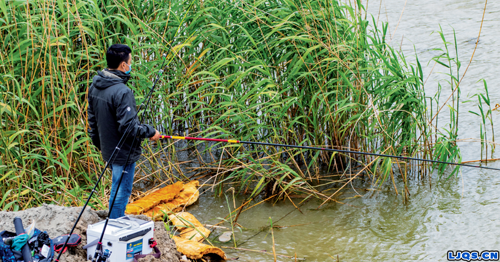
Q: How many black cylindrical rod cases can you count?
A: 1